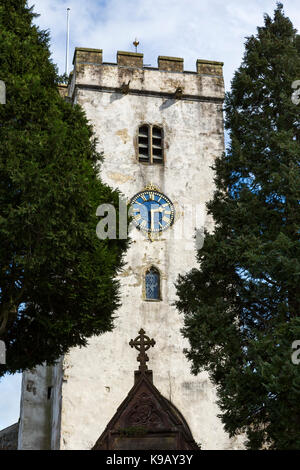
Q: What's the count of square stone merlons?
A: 4